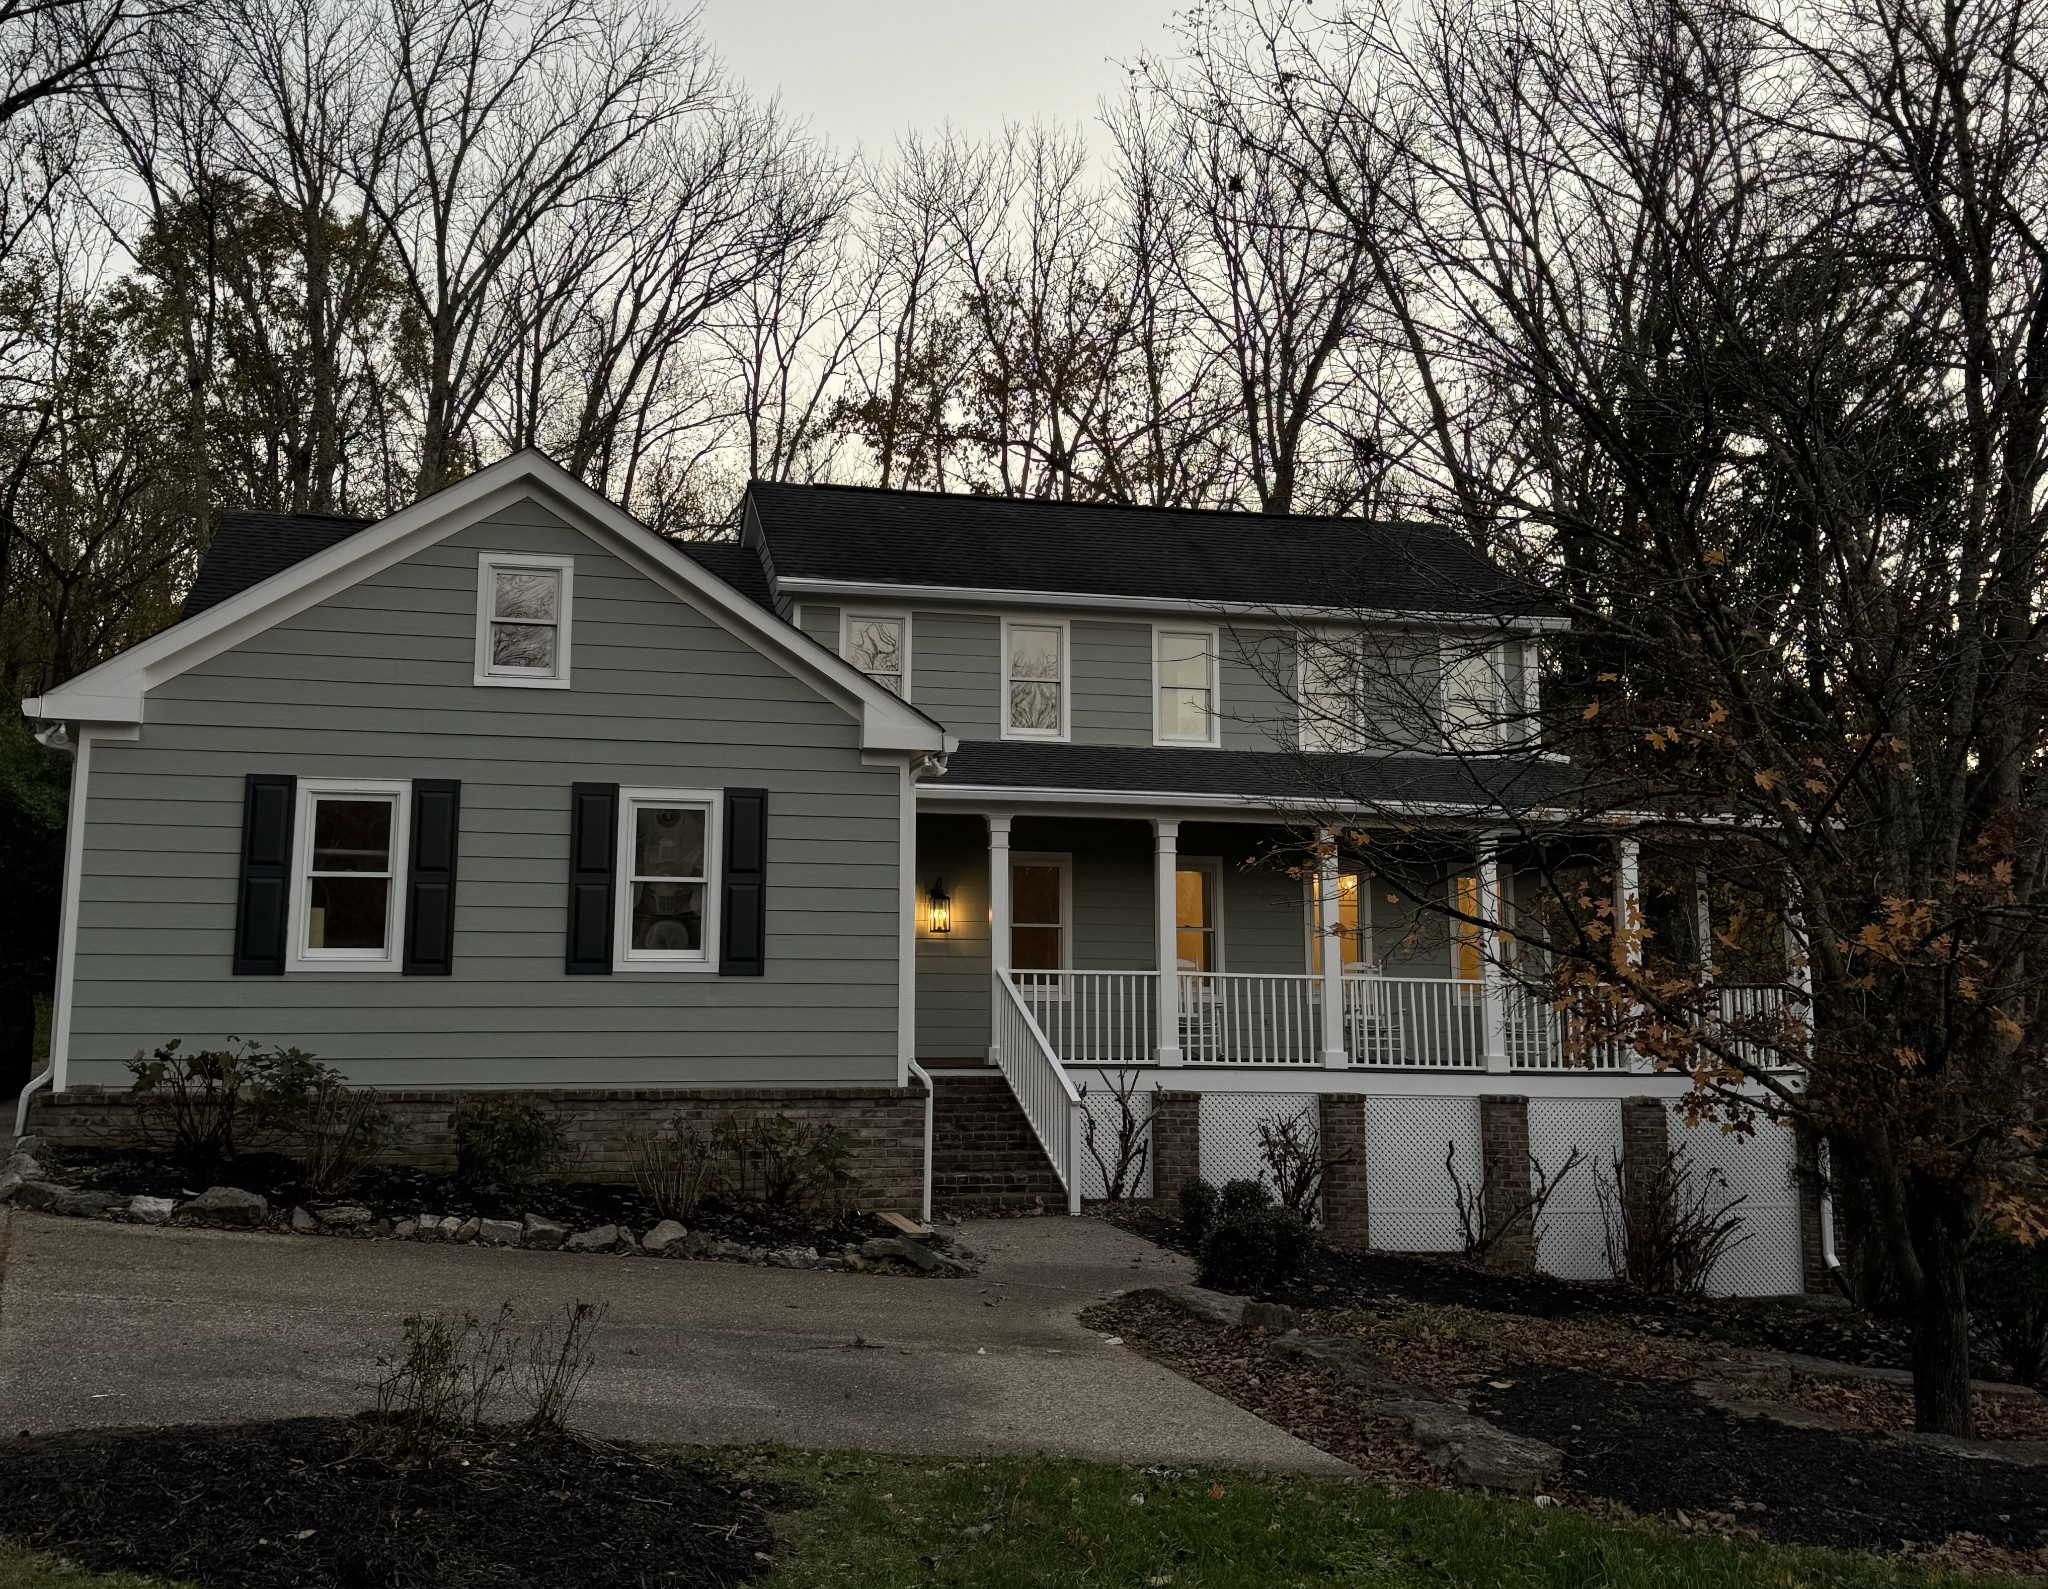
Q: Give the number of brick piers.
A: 5